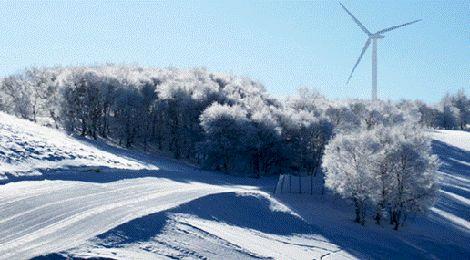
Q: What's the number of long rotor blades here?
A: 3